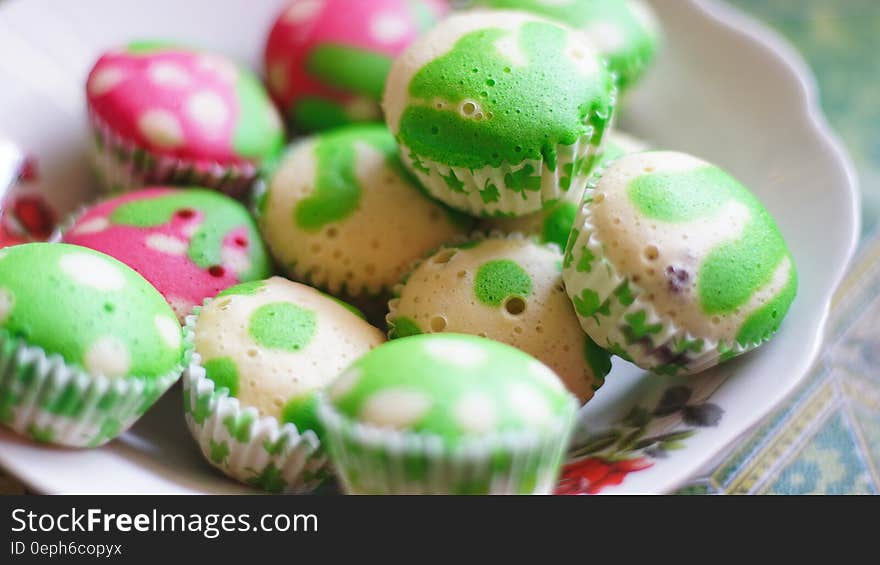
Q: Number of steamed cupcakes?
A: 12